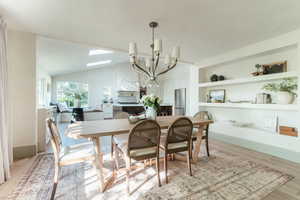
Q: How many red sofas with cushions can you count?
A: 0